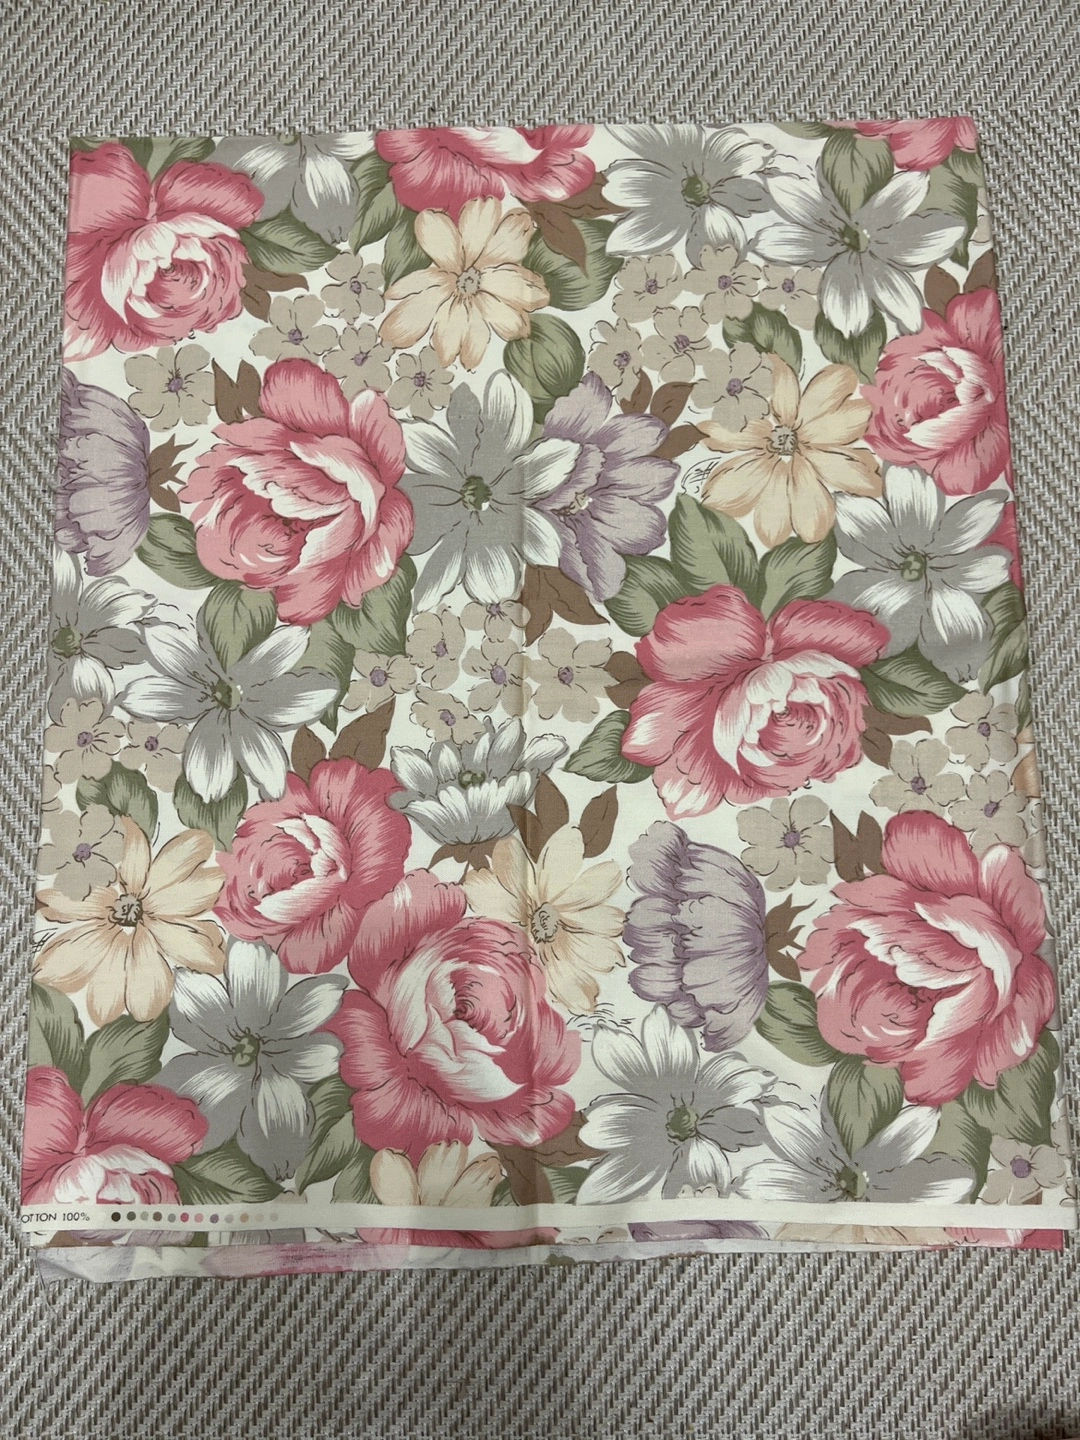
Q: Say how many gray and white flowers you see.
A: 11